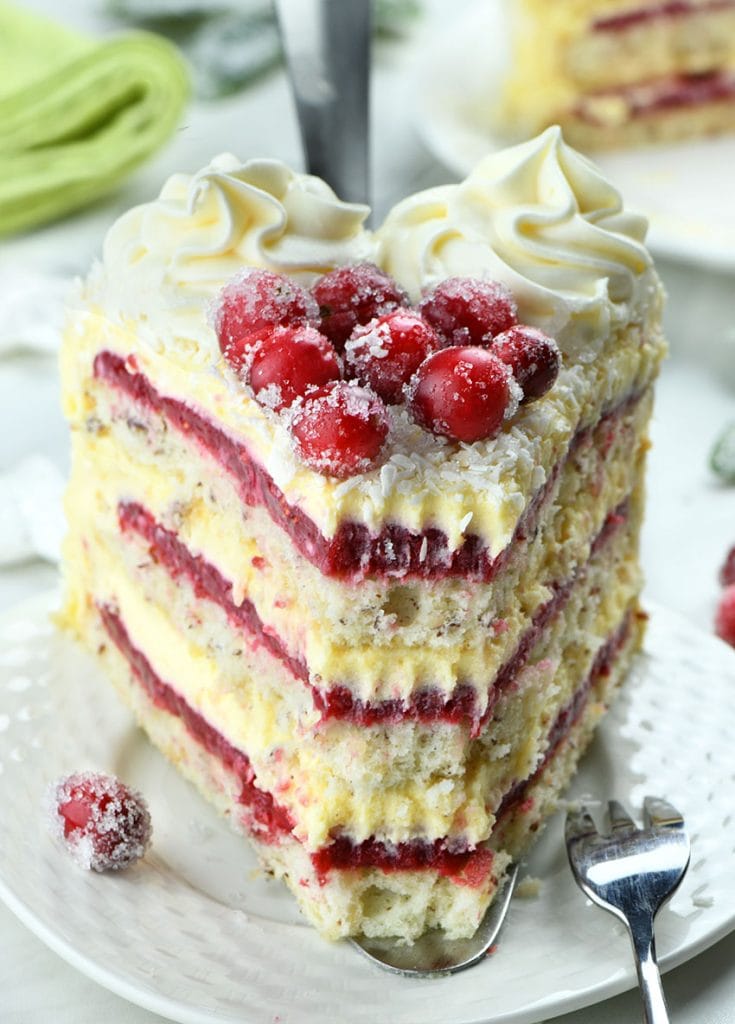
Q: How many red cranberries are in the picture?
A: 11